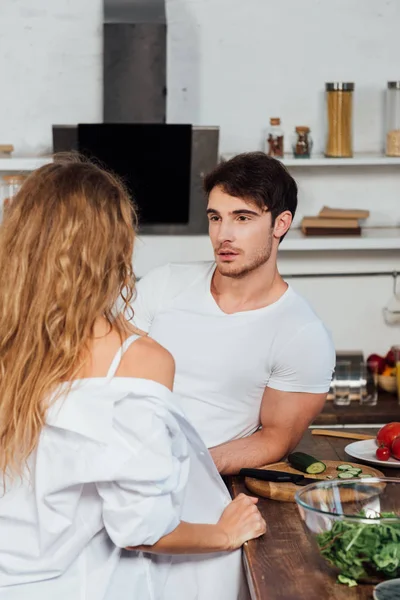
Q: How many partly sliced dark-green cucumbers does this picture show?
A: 1